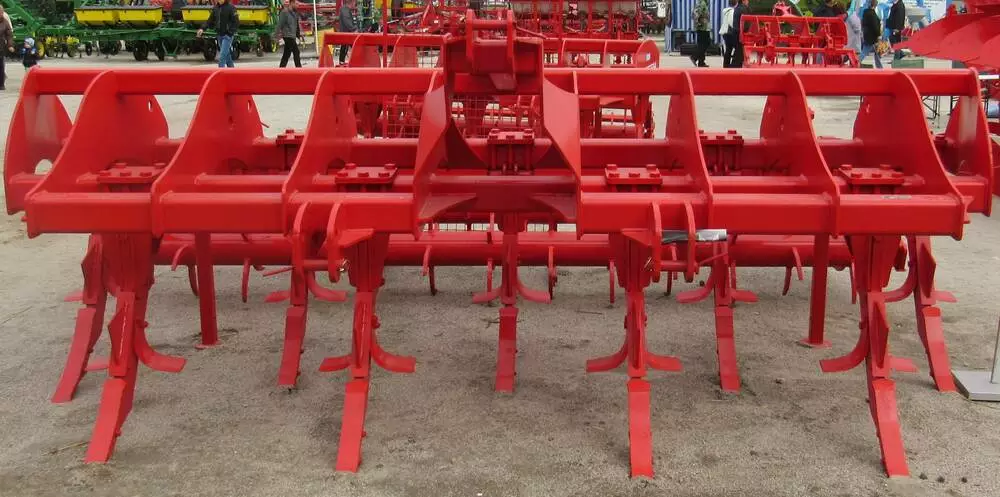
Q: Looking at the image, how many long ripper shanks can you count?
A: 9